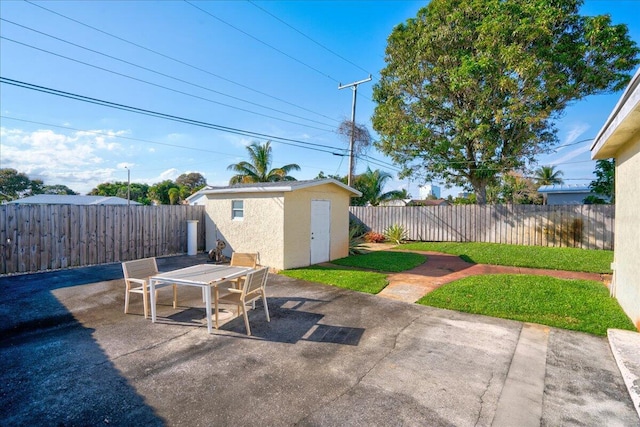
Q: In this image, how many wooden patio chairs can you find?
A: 3